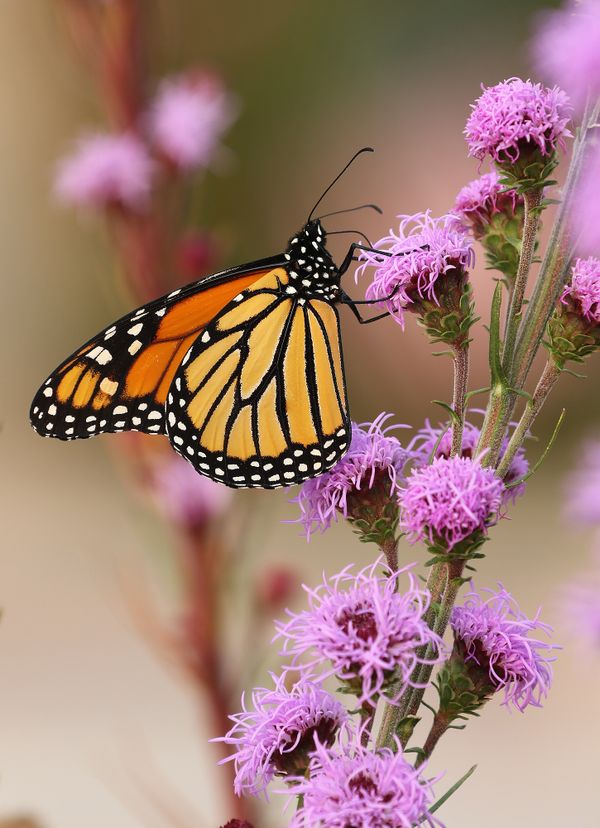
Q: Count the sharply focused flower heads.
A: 11